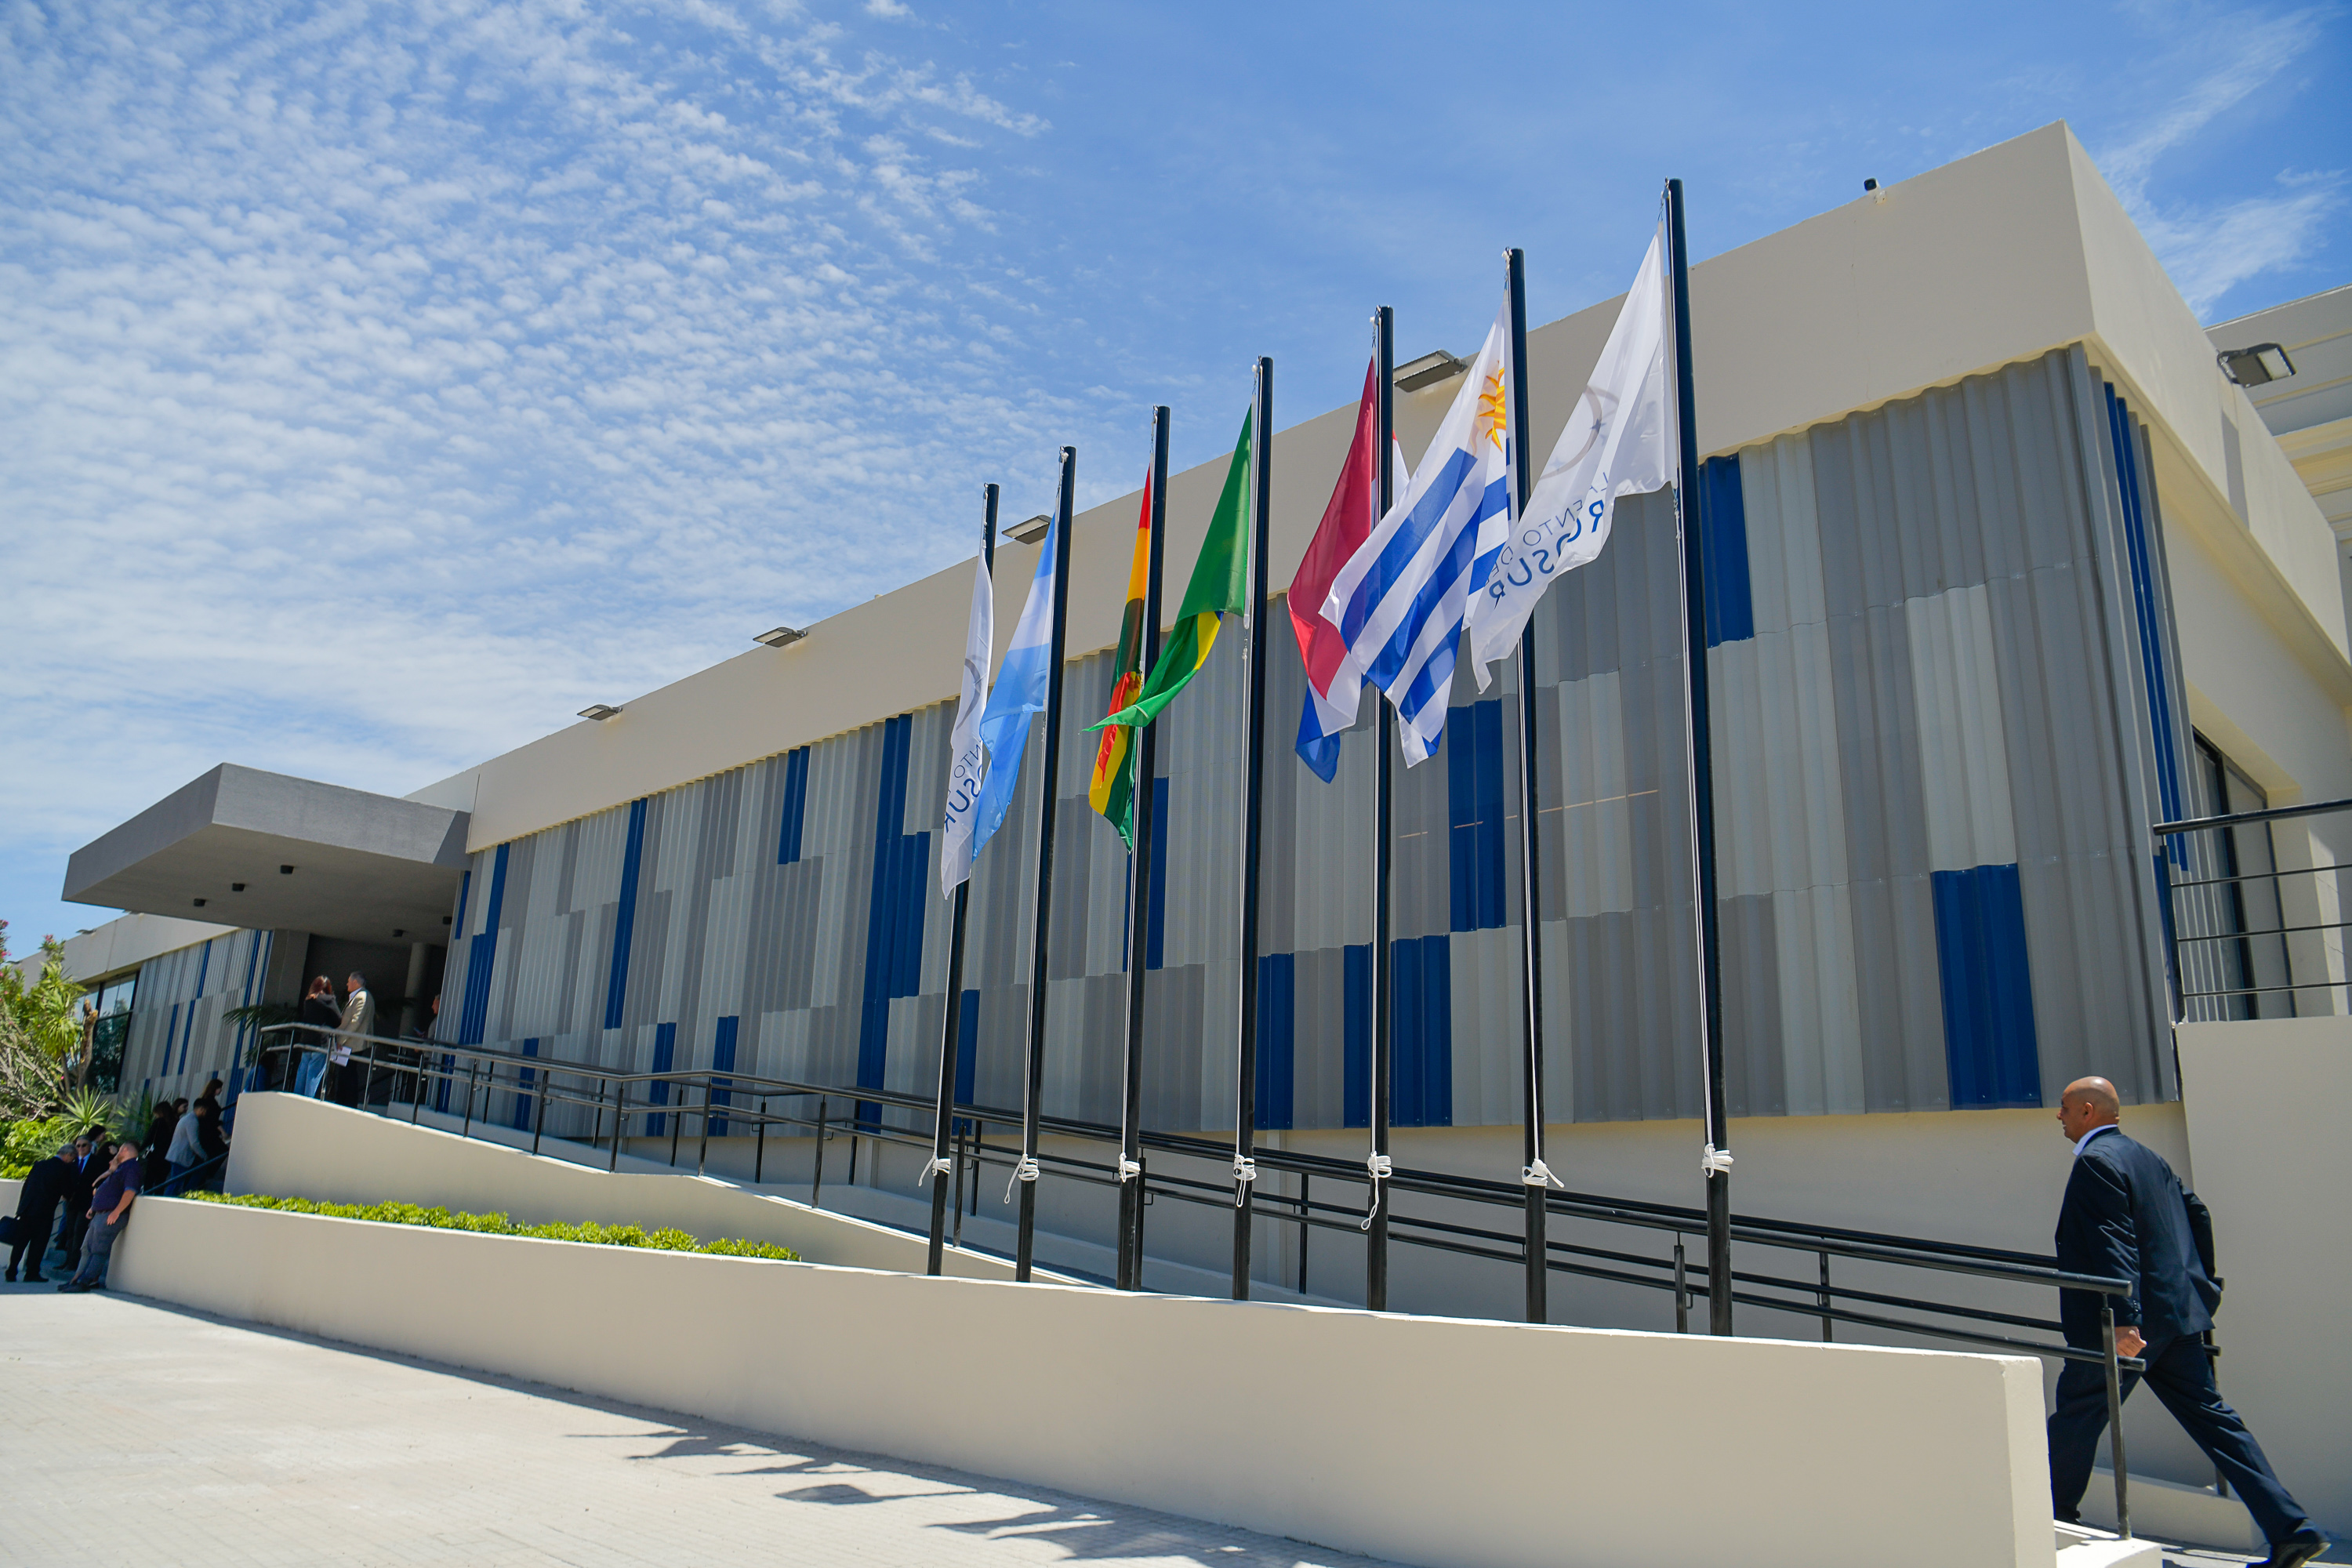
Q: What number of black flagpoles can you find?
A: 7